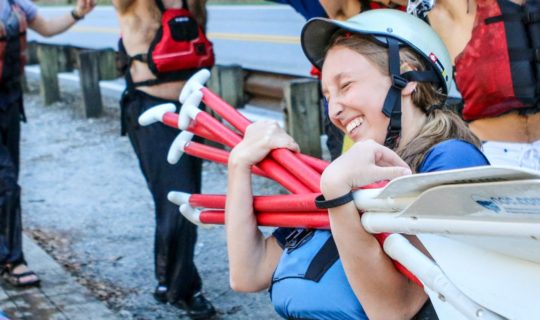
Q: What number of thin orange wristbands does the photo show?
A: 0